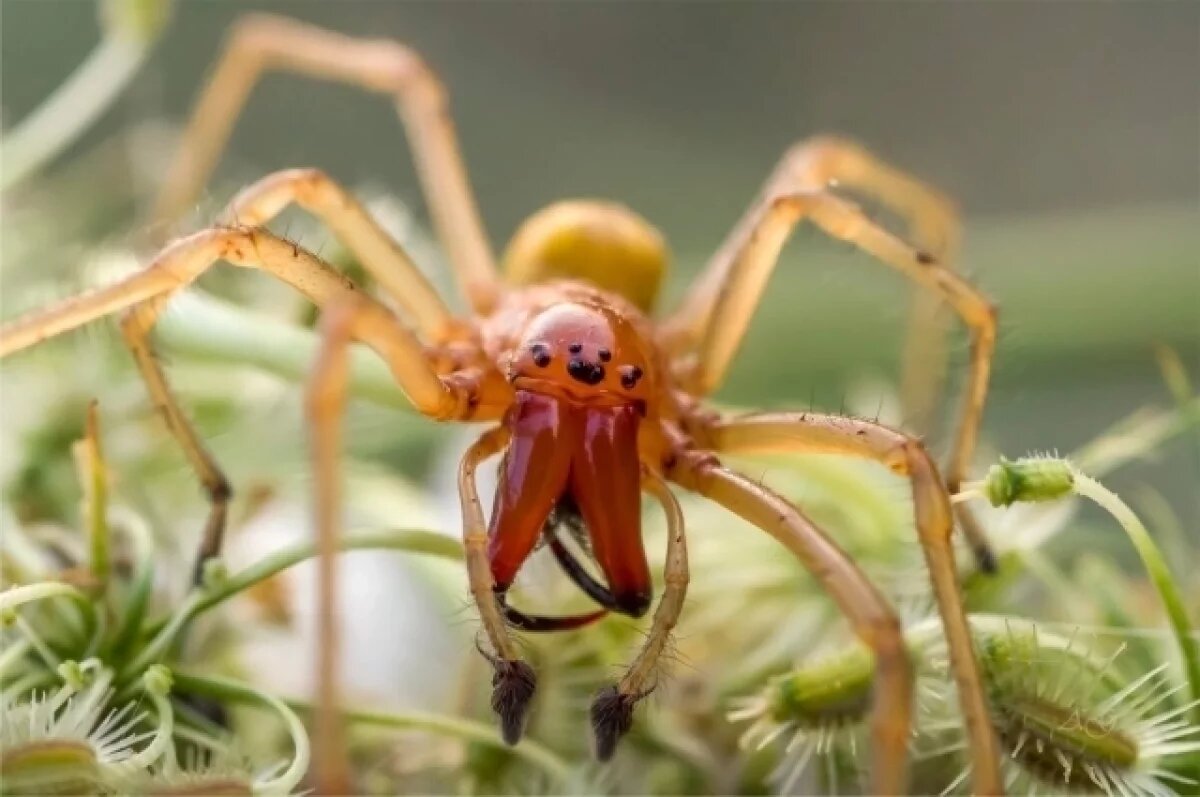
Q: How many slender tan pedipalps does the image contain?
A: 2